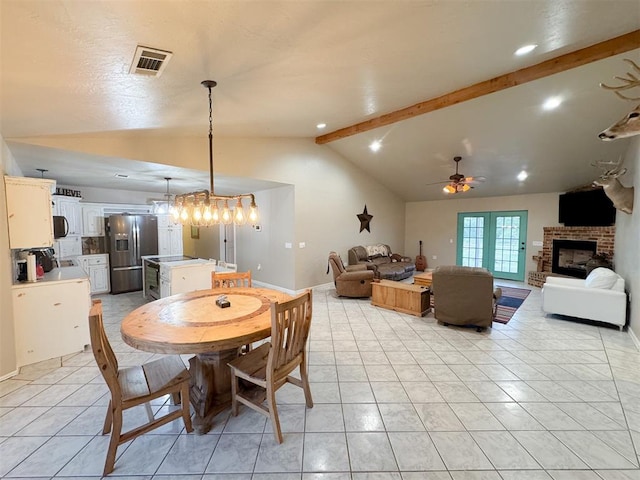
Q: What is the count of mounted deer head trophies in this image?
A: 2